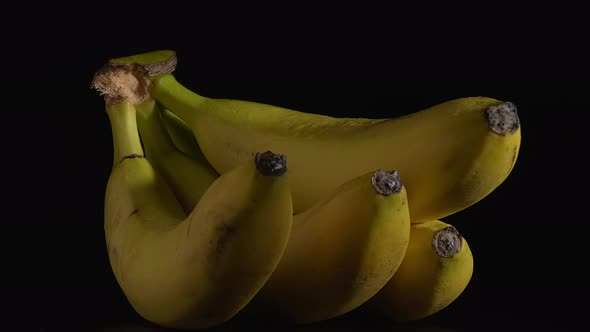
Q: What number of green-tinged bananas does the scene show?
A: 4